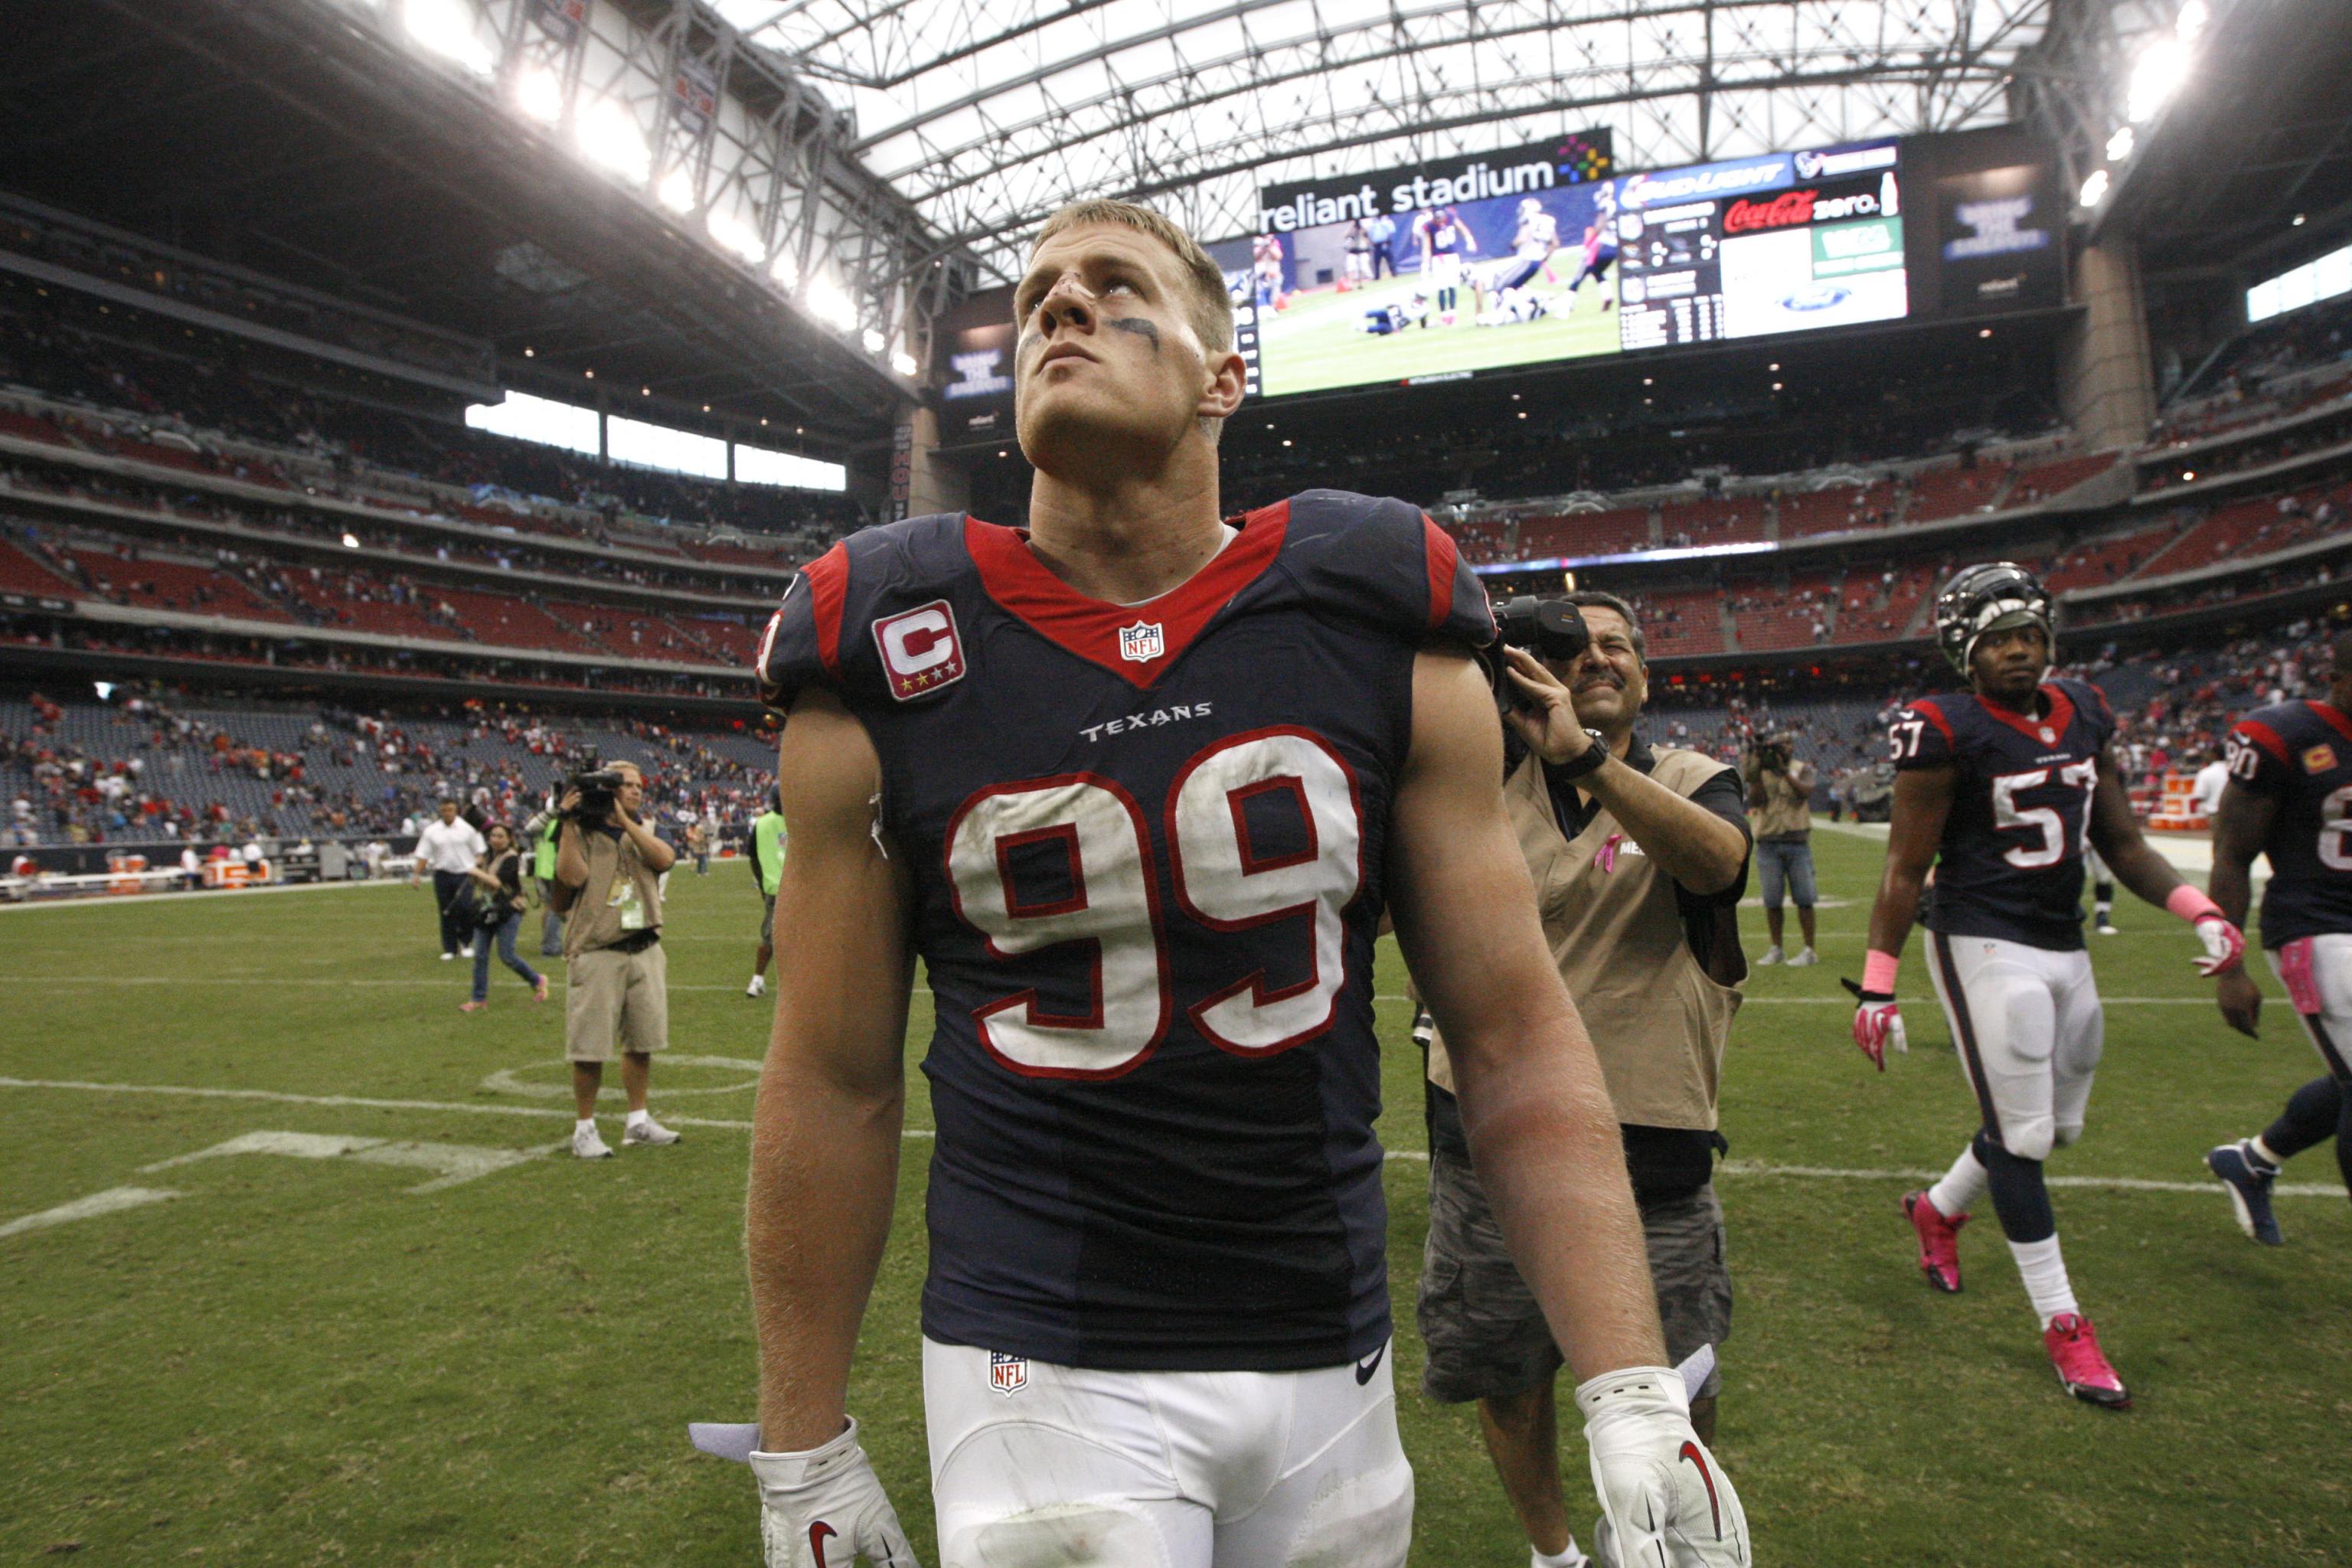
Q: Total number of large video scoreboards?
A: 1